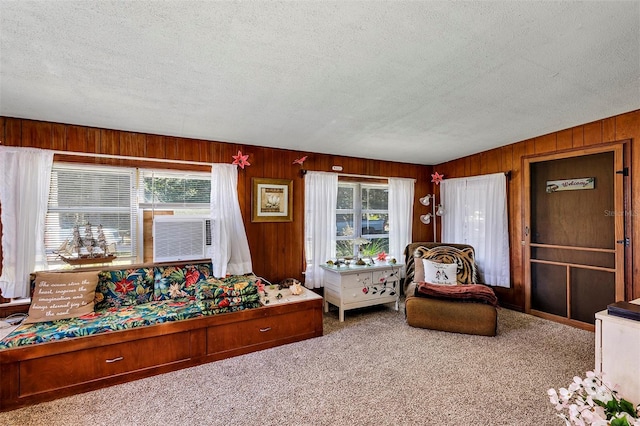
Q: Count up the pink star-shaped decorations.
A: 3